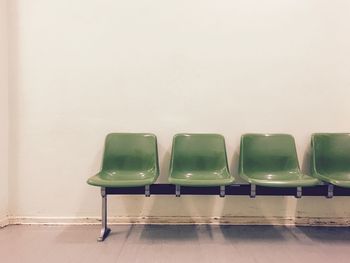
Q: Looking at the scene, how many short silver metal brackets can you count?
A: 6